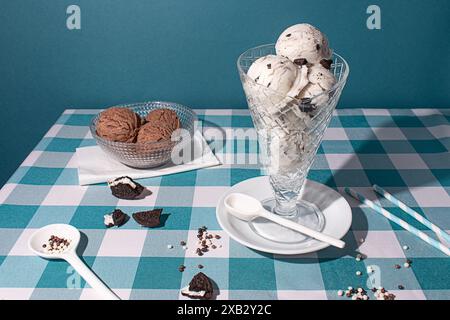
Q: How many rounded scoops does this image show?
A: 6